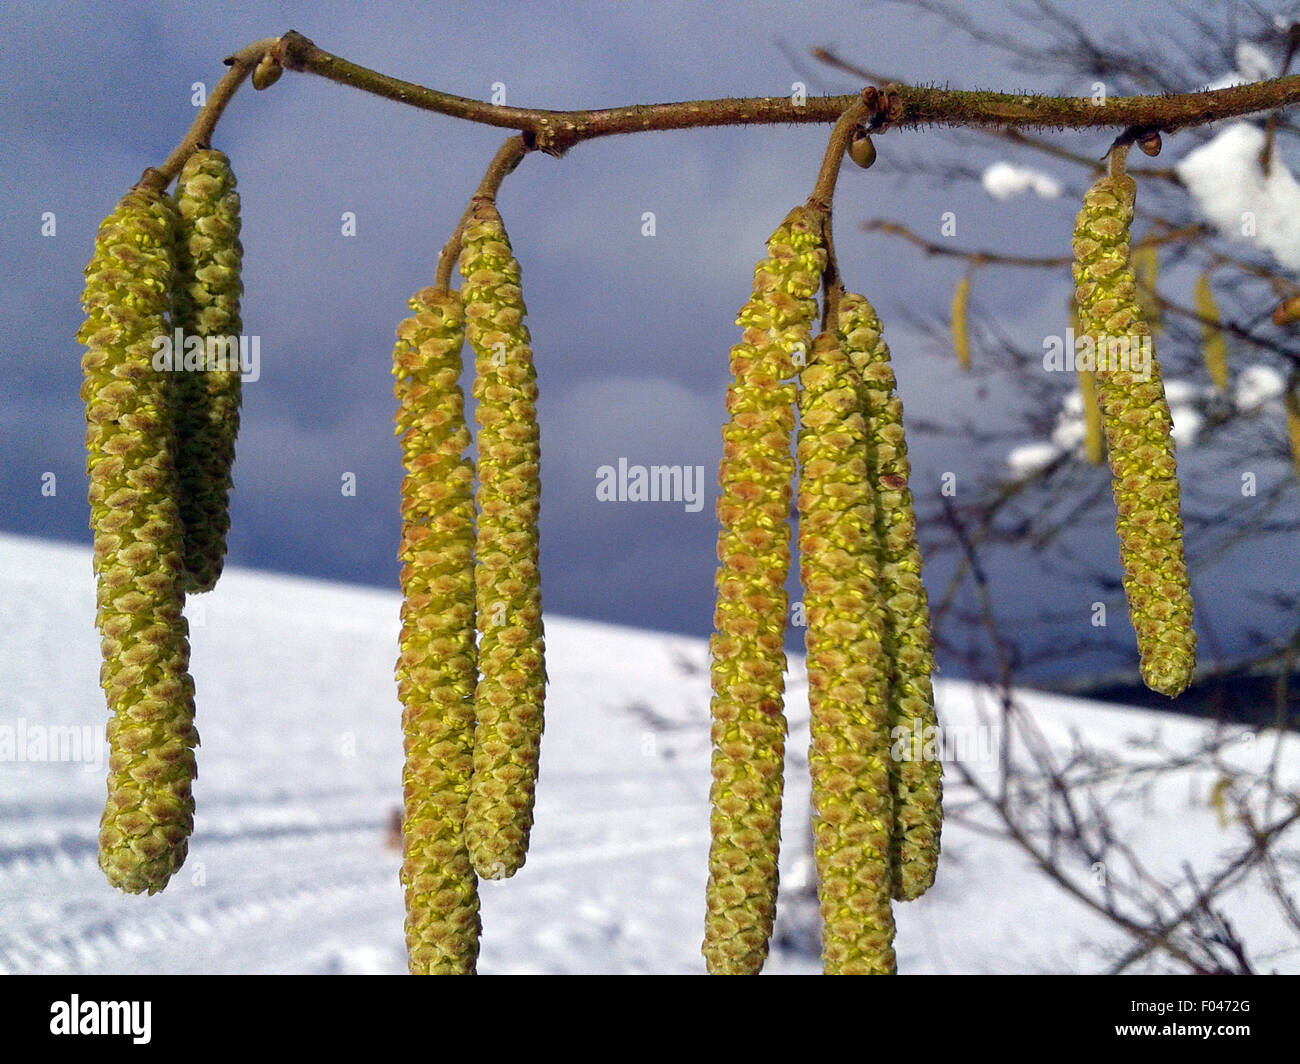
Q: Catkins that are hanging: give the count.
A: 8